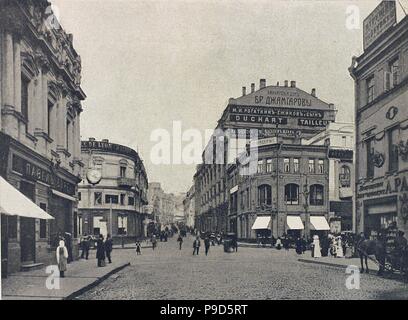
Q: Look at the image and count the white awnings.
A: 4